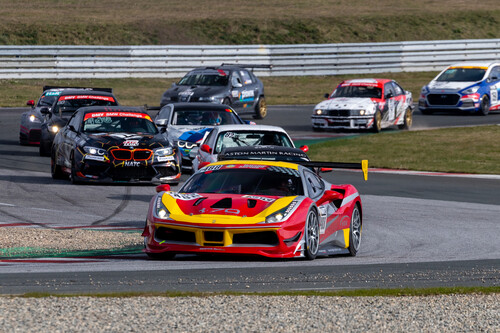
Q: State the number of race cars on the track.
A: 10